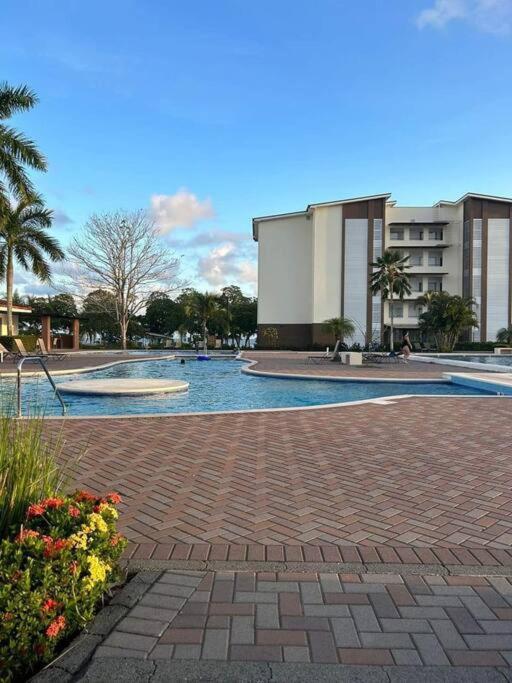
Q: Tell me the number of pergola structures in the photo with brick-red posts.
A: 1